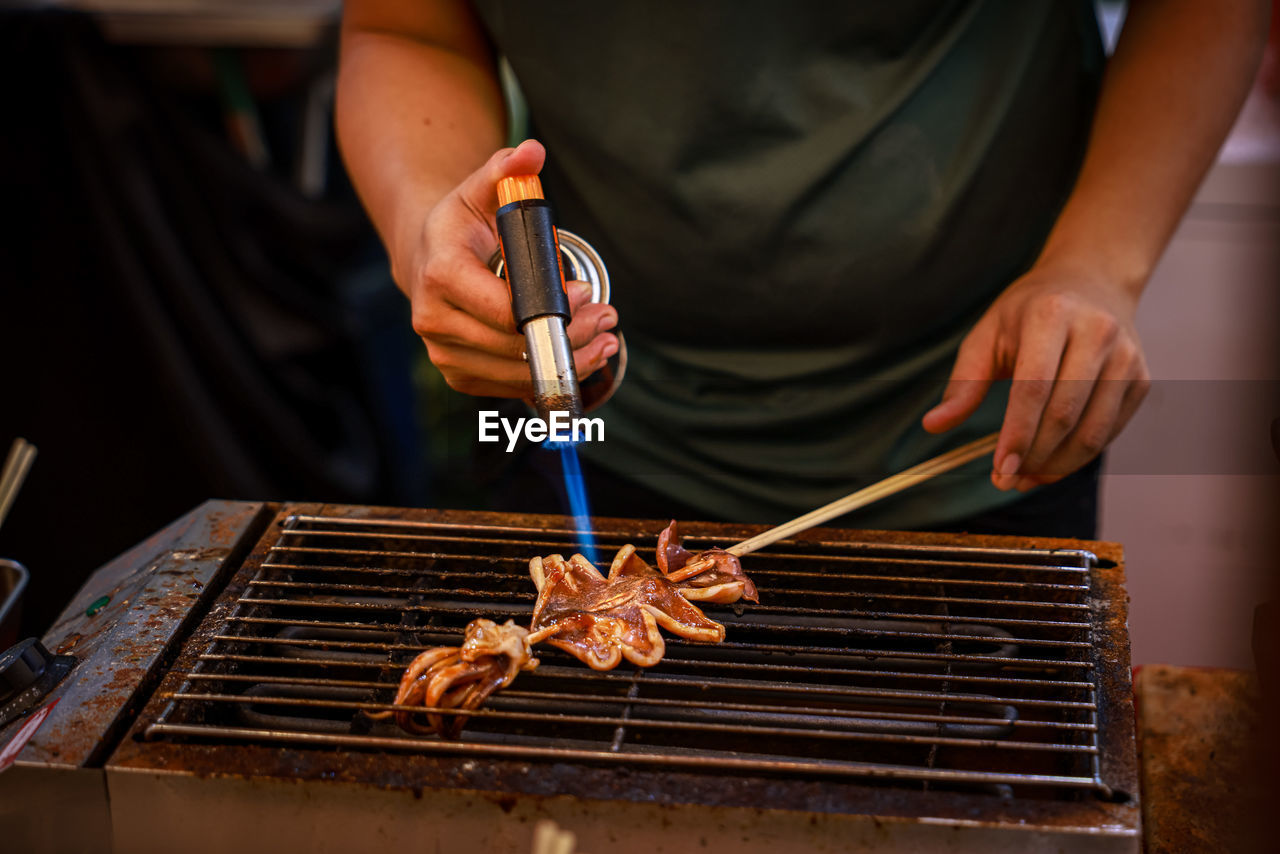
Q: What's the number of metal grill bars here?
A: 12